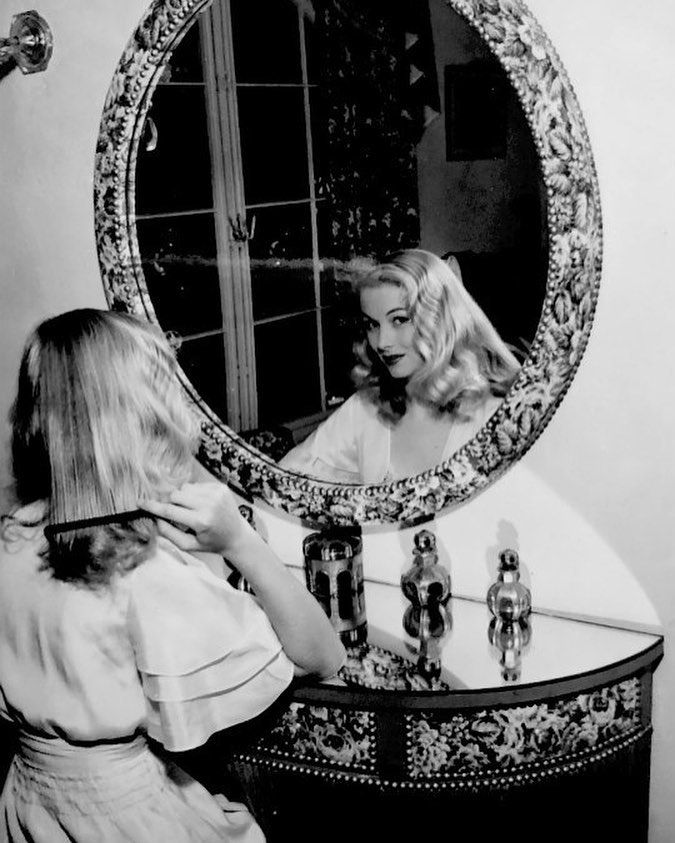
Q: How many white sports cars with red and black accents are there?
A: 0